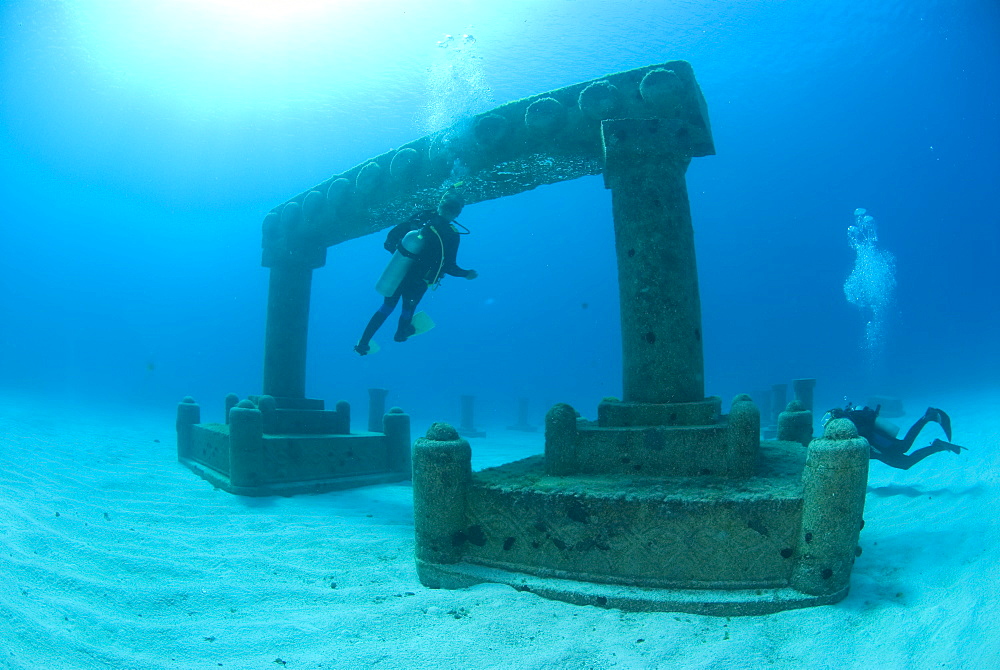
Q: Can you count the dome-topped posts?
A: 11